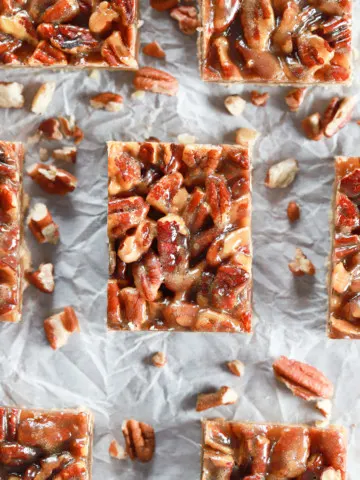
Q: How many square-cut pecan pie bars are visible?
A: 7